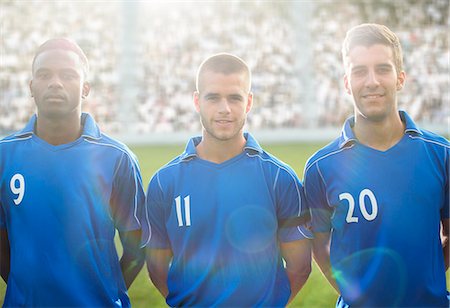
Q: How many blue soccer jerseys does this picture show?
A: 3